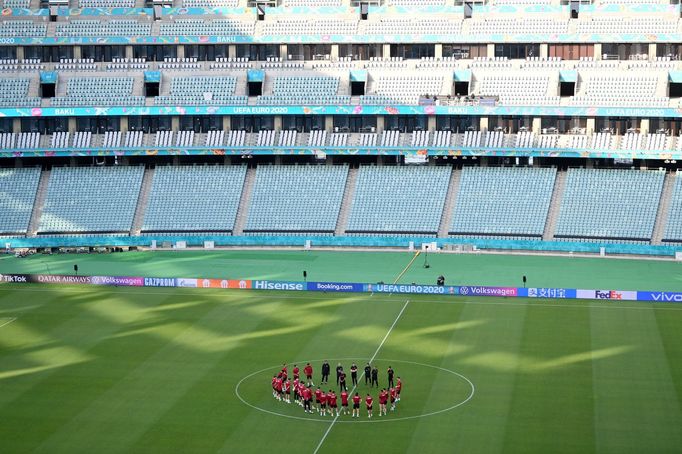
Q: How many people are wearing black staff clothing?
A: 7